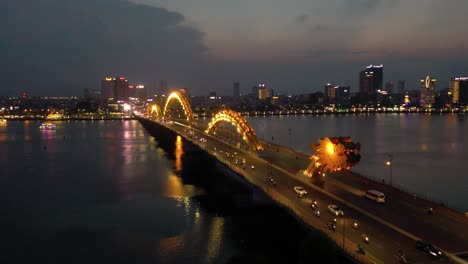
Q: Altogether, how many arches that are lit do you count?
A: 3